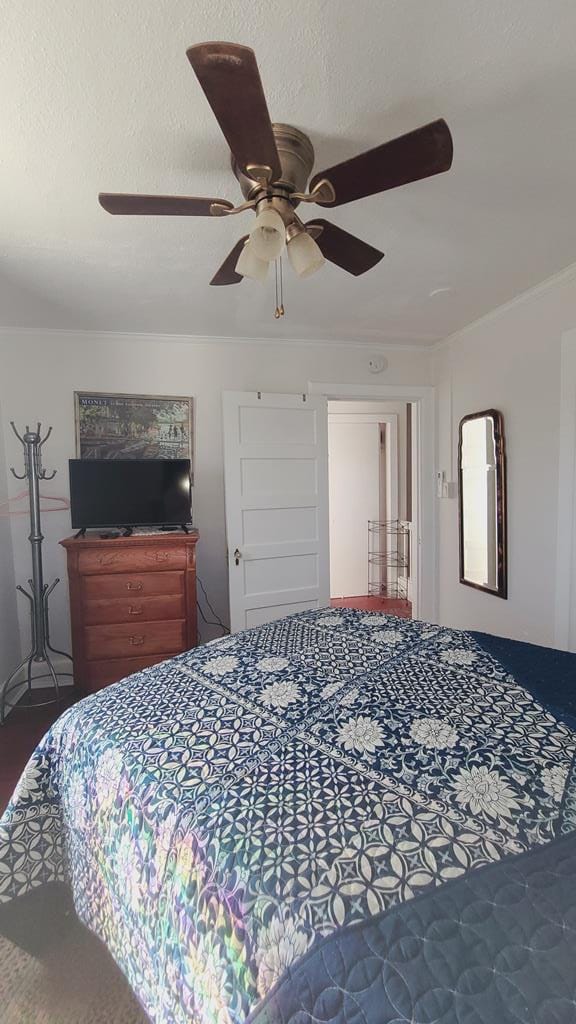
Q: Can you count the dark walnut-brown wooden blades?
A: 5